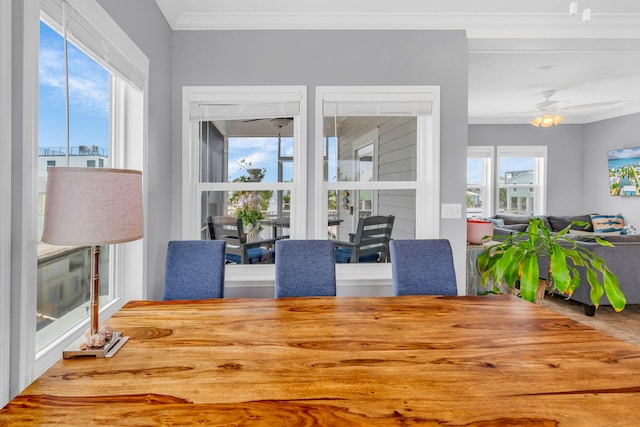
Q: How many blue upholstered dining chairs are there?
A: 3